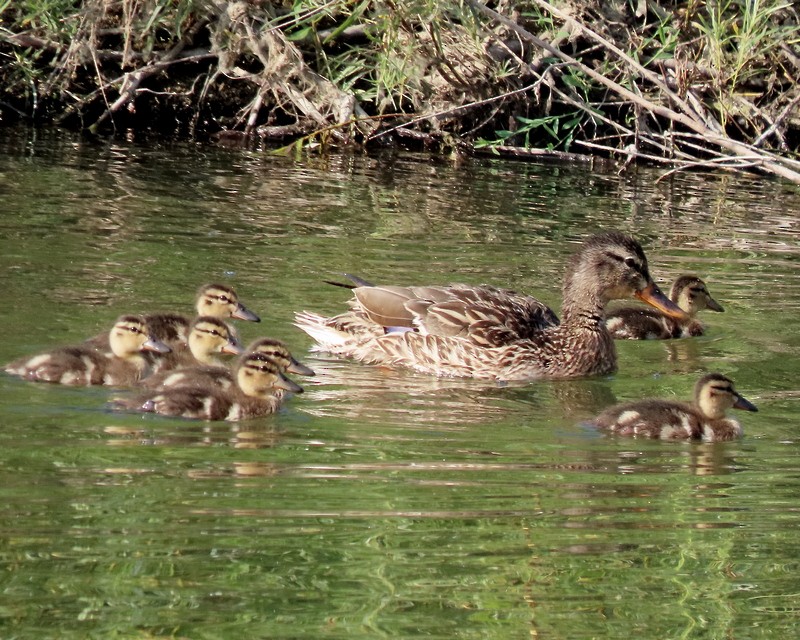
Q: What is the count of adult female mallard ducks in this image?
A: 1